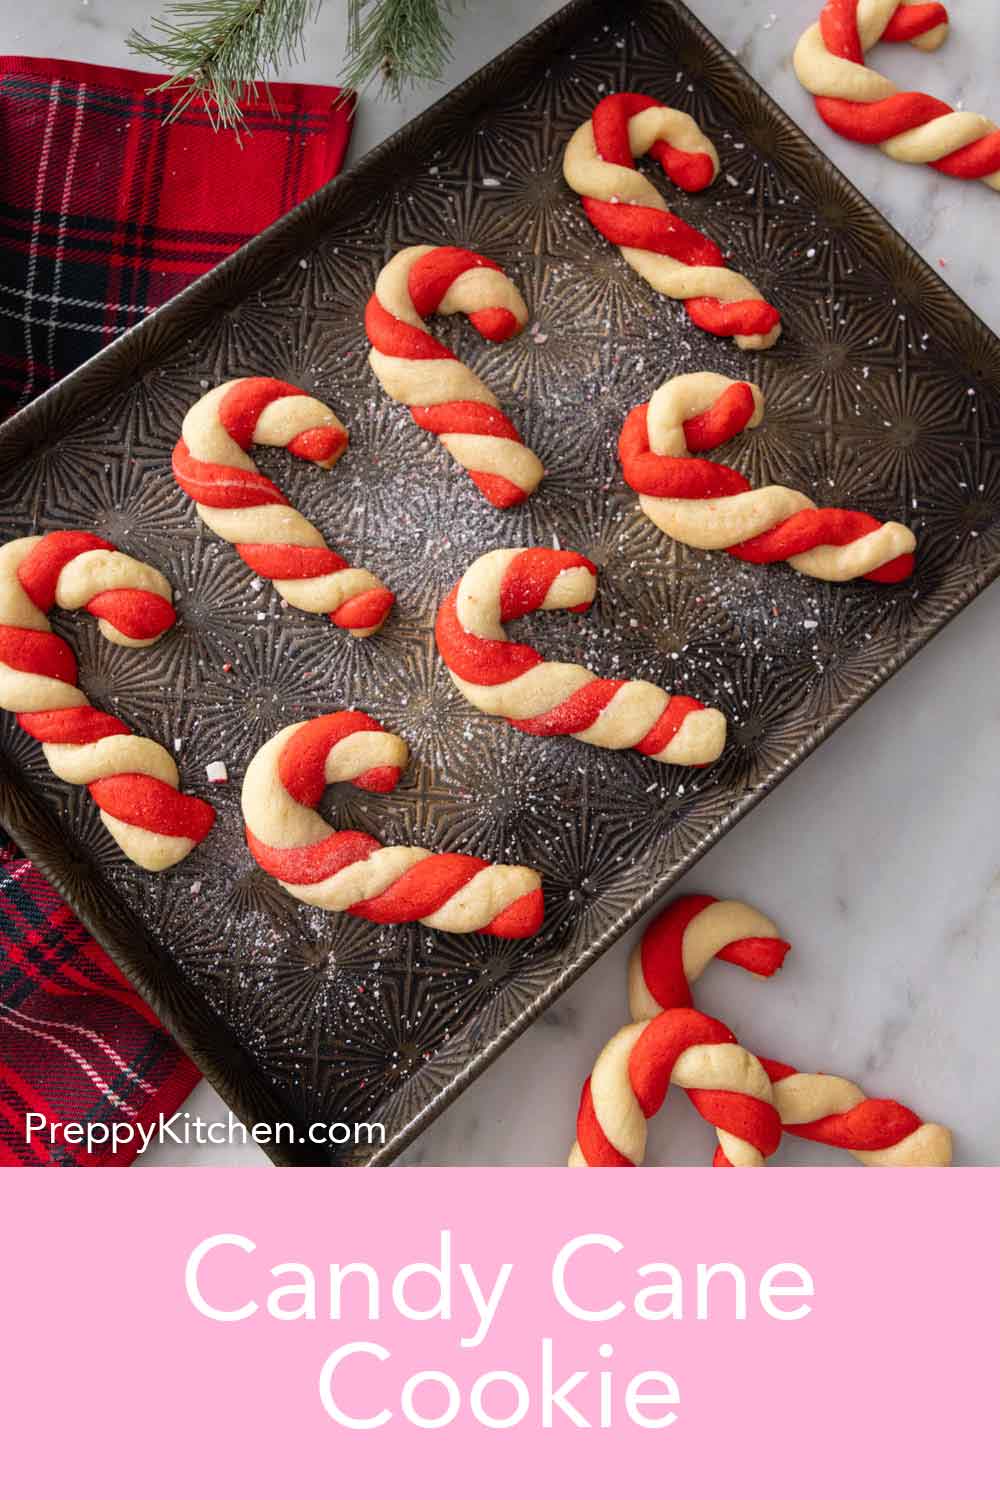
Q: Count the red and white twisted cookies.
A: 10